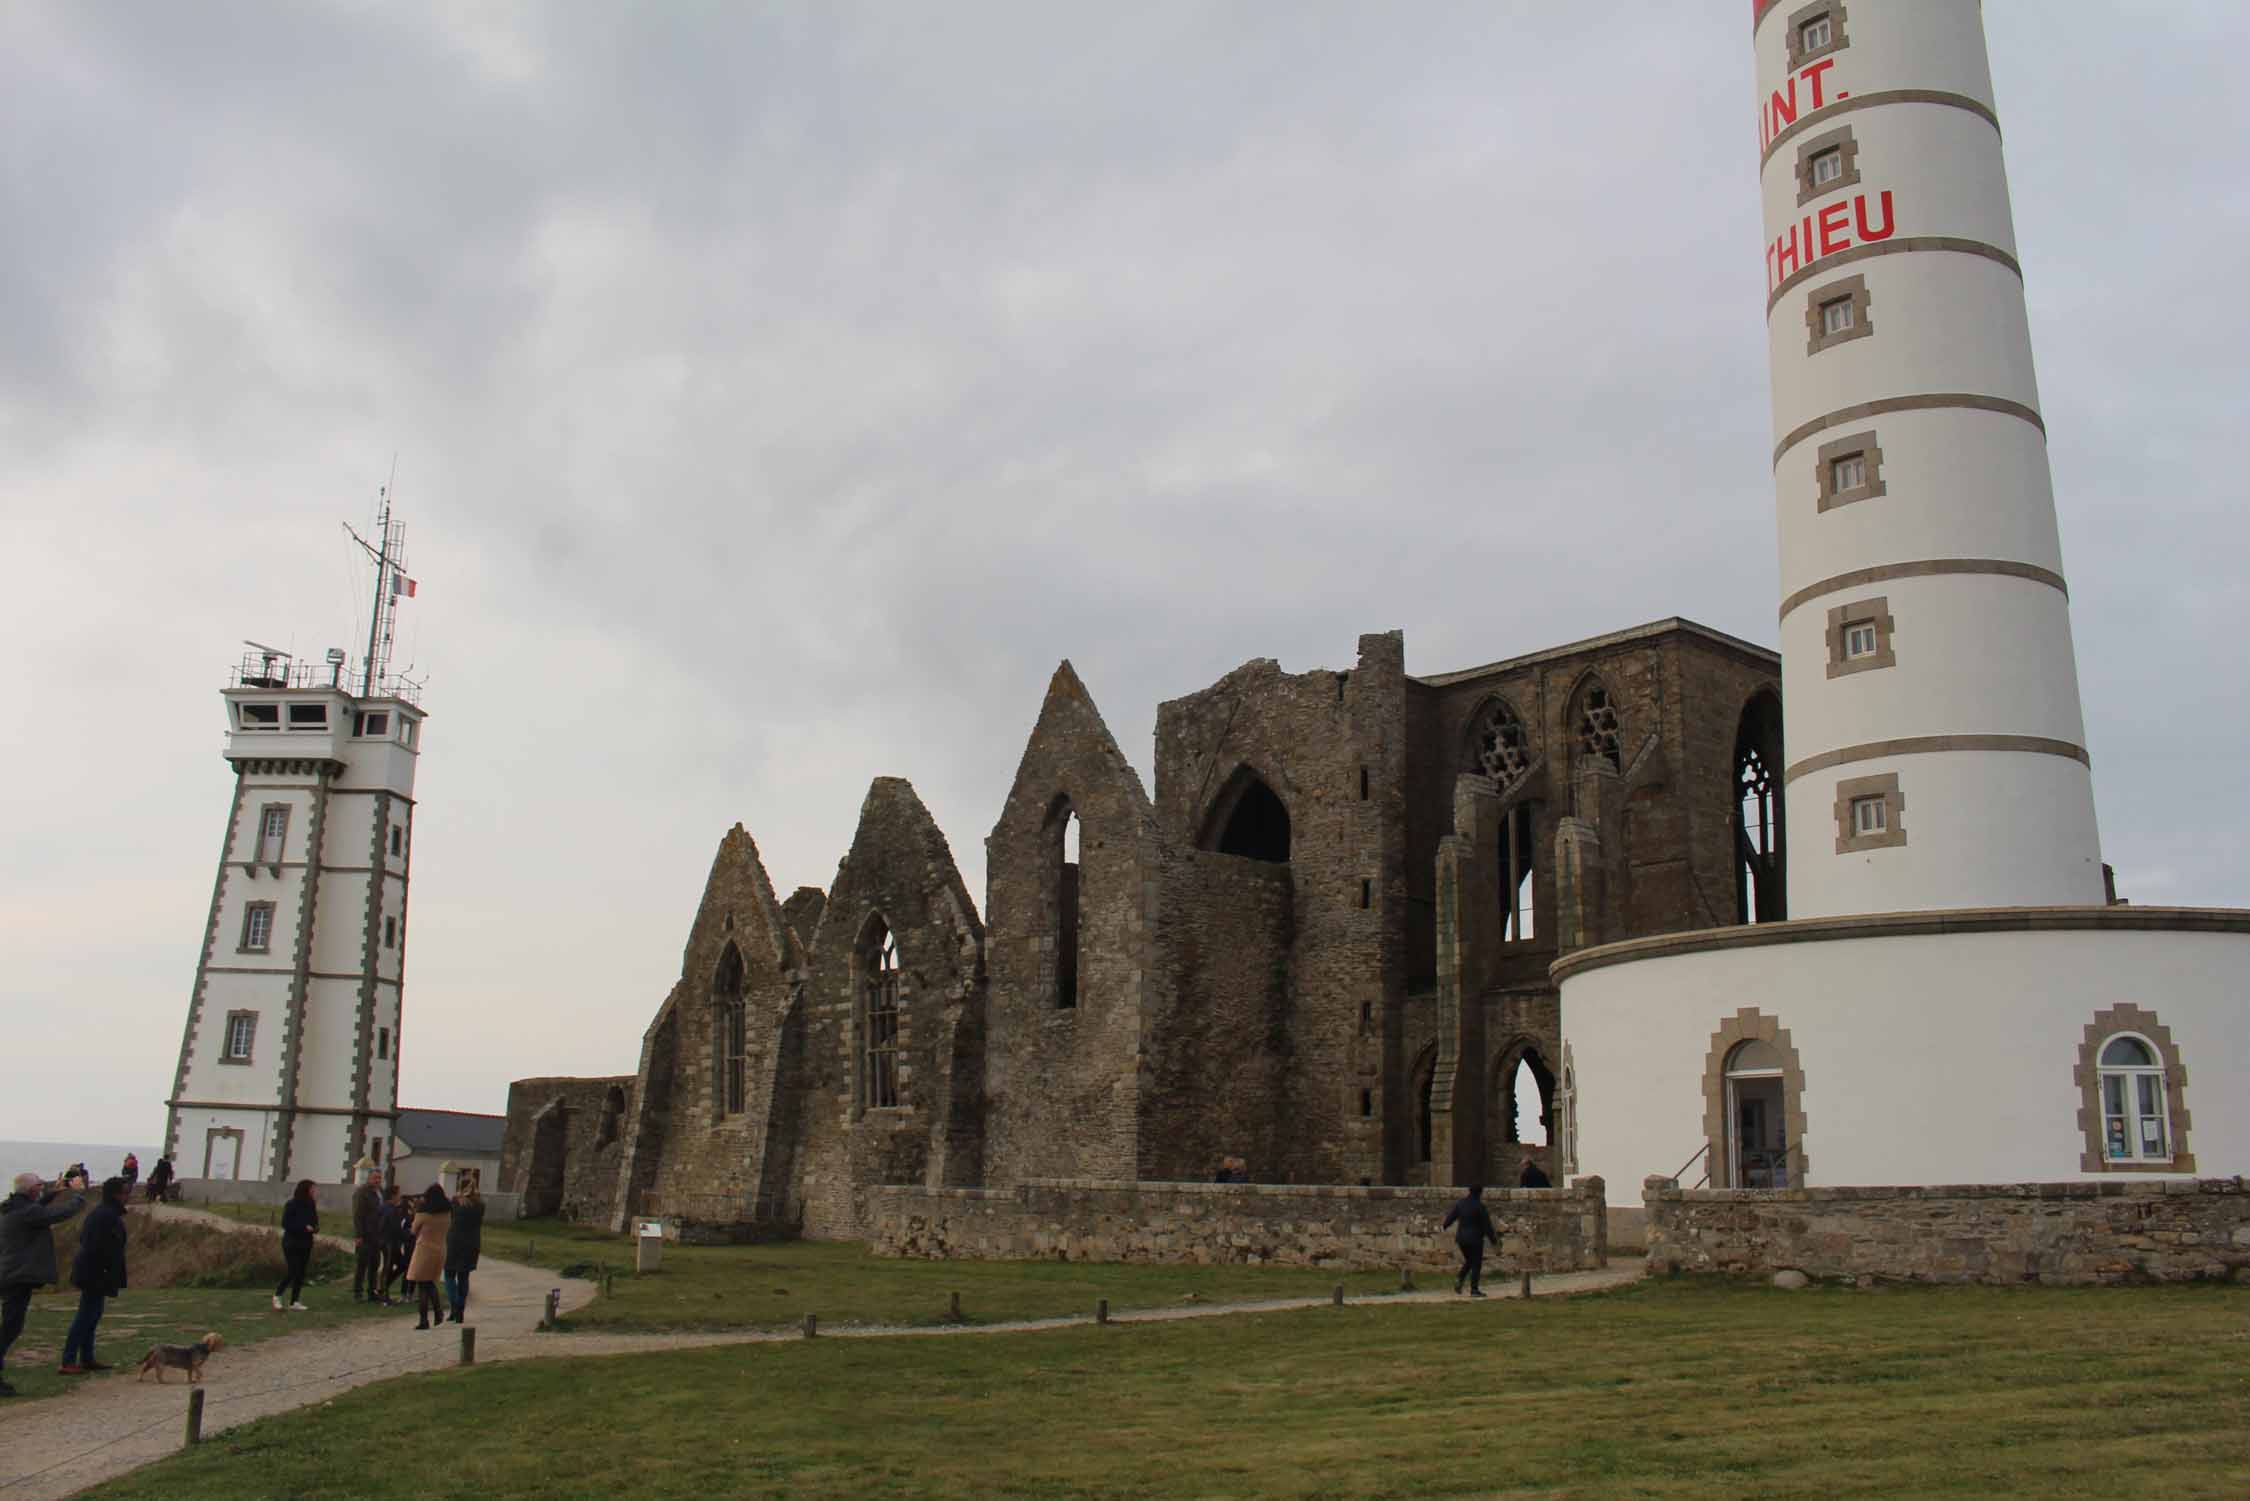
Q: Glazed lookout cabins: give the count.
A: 1